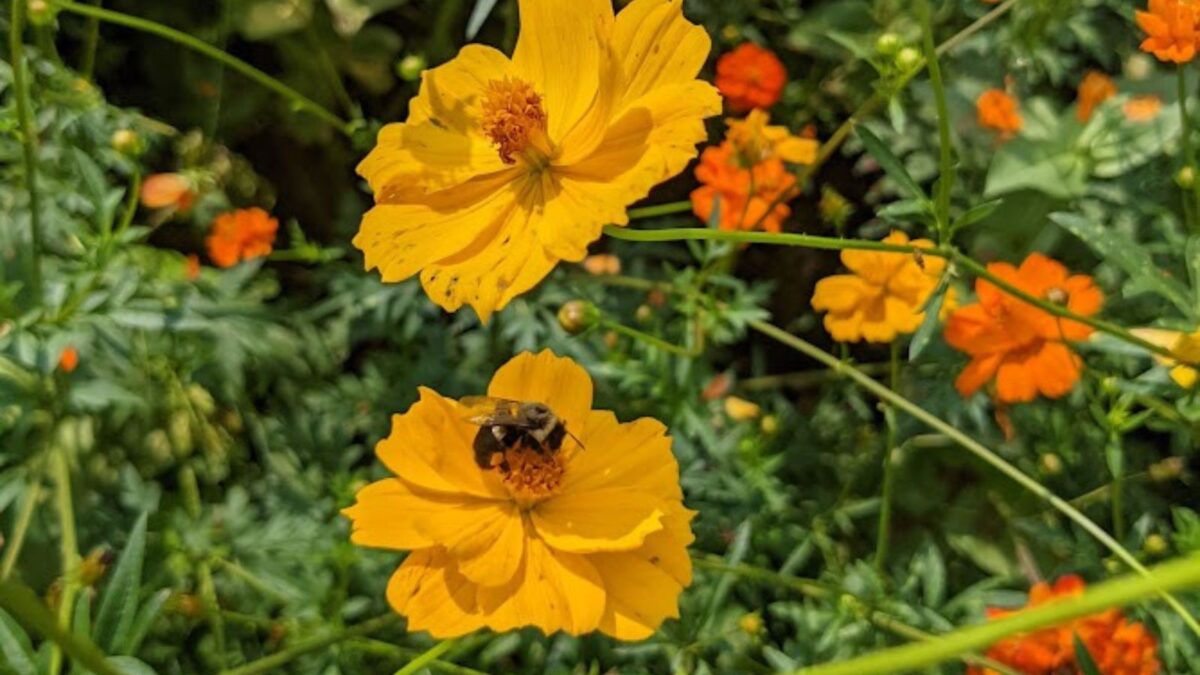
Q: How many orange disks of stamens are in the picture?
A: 2